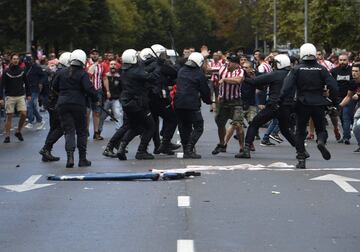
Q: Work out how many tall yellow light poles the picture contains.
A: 0